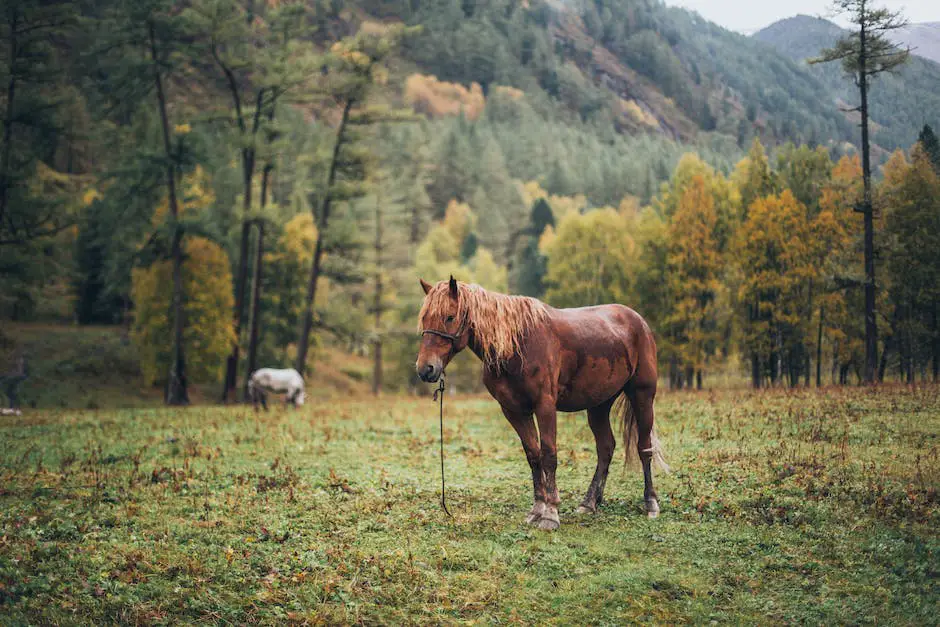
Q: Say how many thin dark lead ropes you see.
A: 1